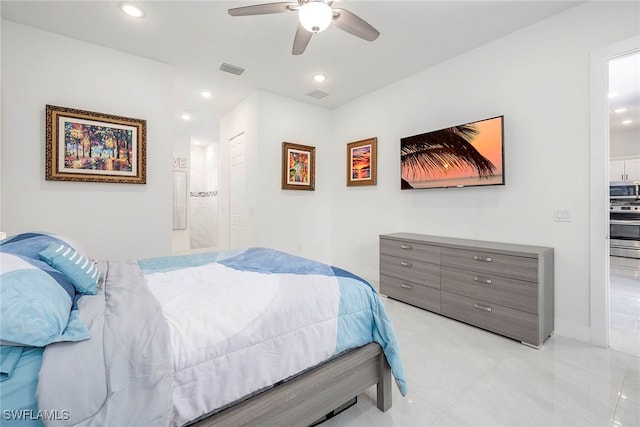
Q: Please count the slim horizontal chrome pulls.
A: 6